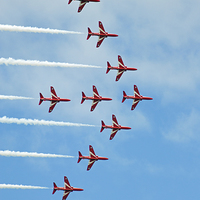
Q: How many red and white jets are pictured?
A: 9